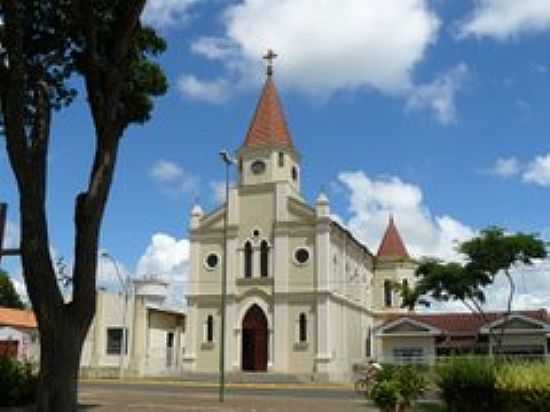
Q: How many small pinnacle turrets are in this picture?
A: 2